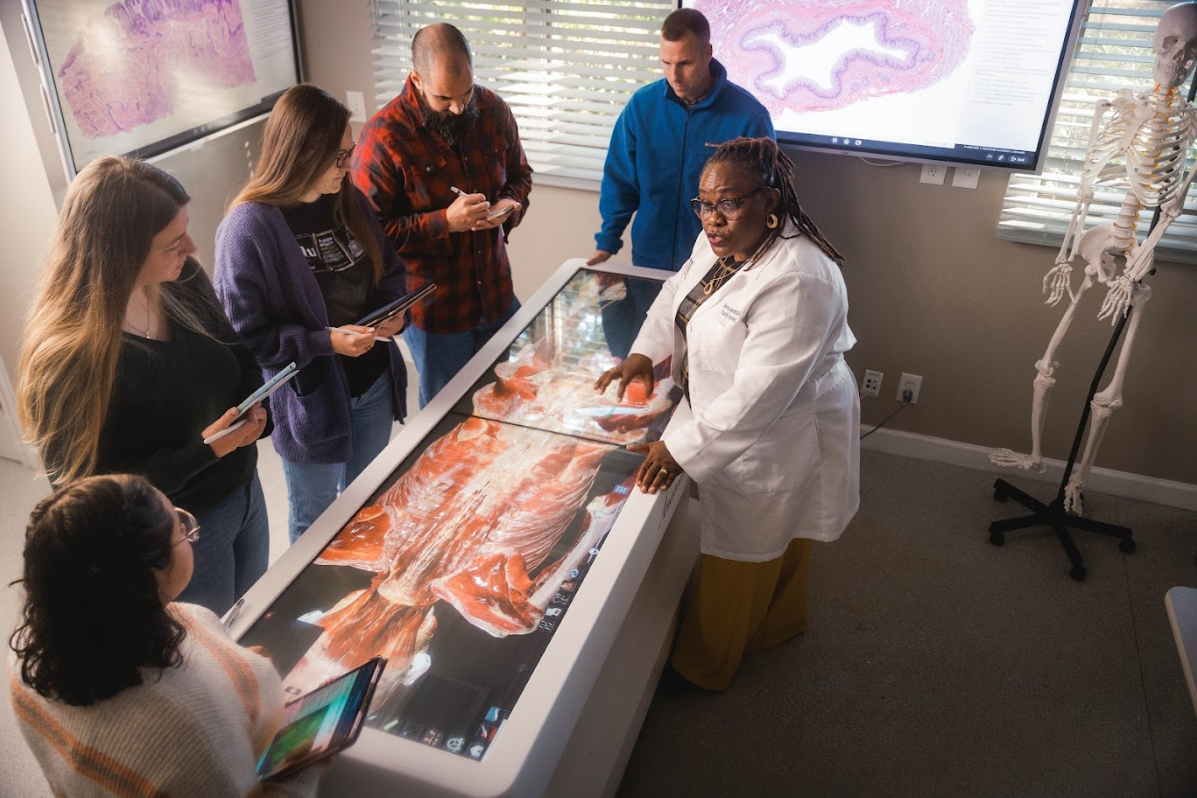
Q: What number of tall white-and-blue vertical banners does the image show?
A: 0